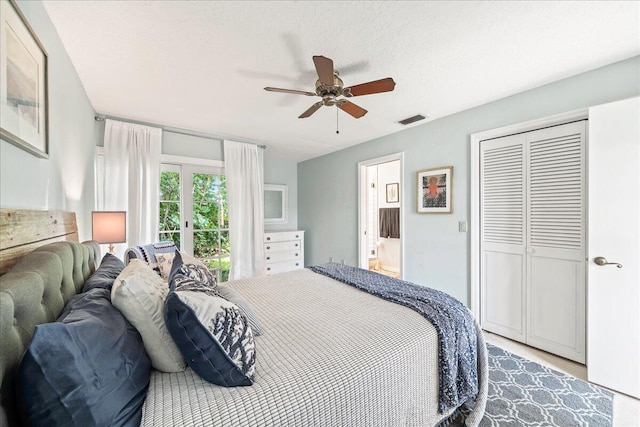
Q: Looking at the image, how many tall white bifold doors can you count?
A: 2